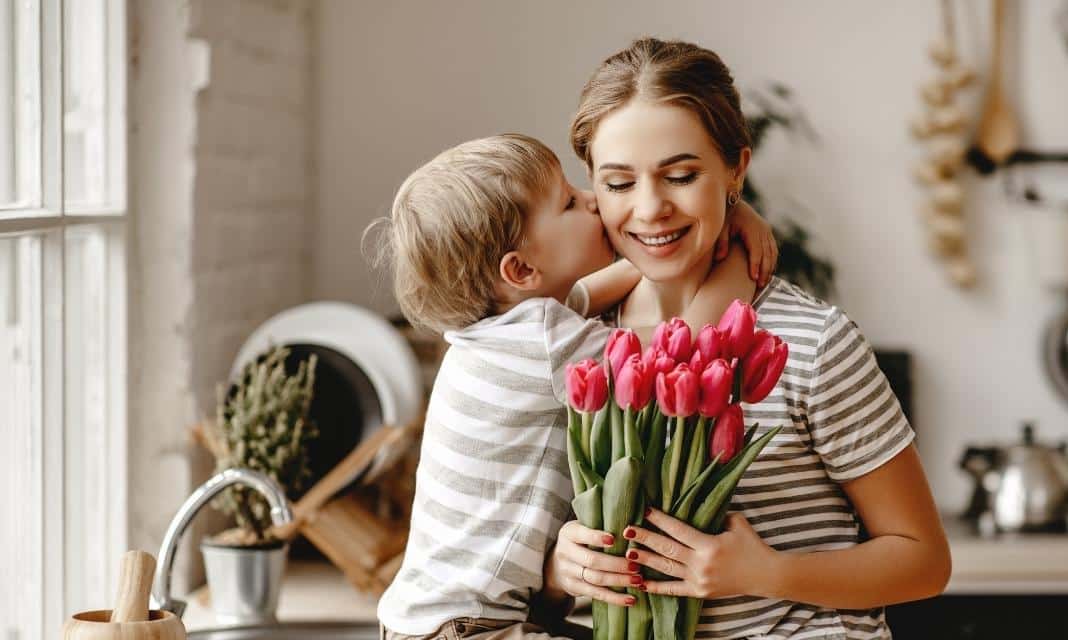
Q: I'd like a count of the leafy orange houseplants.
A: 0